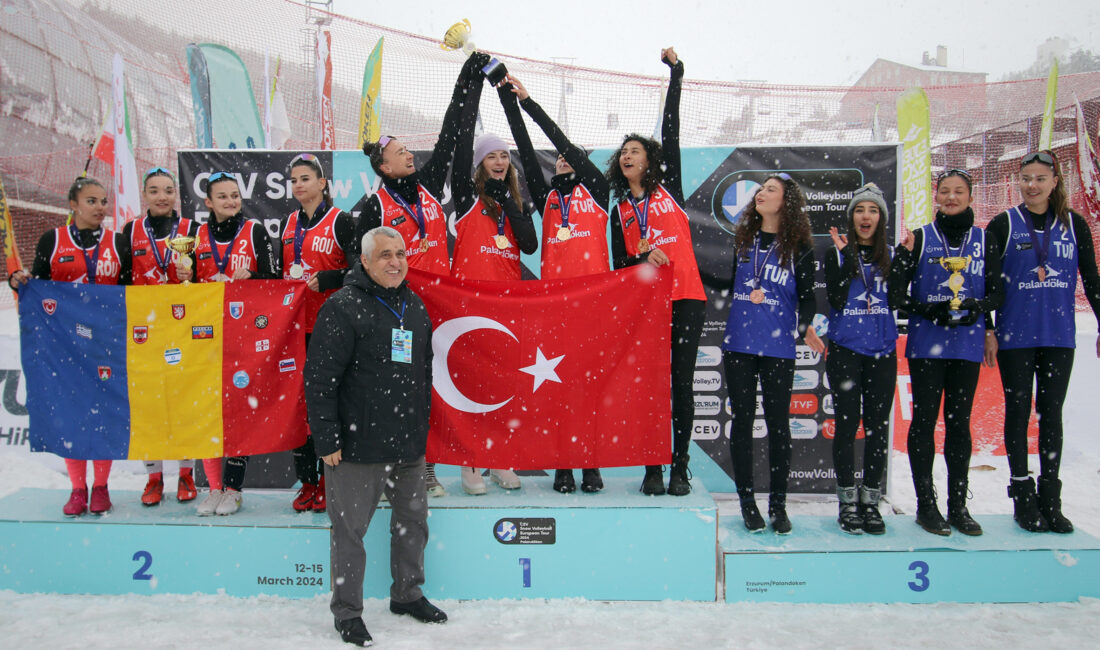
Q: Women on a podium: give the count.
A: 12